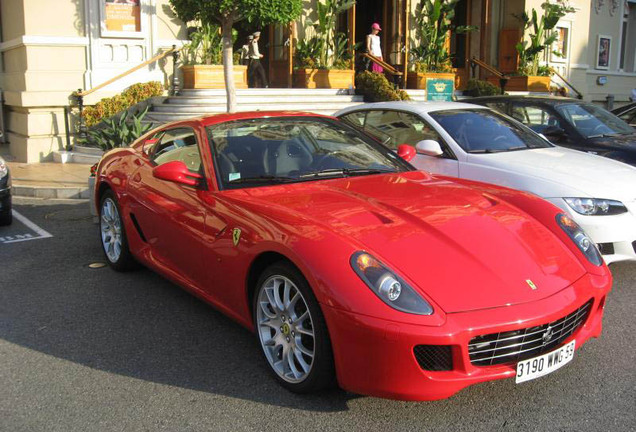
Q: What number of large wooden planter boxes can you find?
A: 4